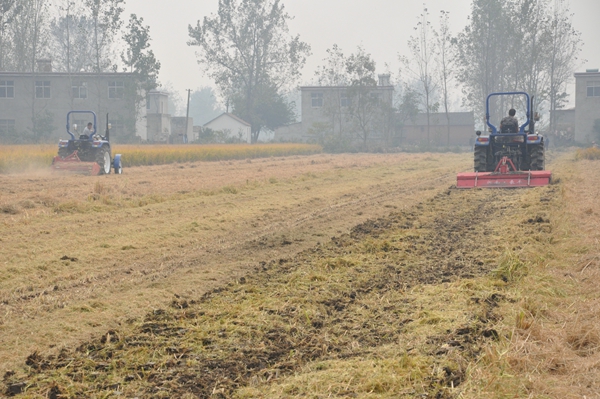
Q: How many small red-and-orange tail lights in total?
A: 4